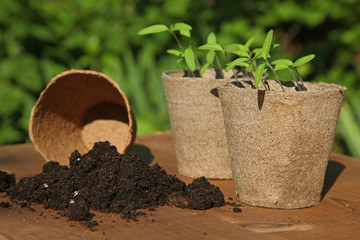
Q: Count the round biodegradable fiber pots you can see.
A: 3